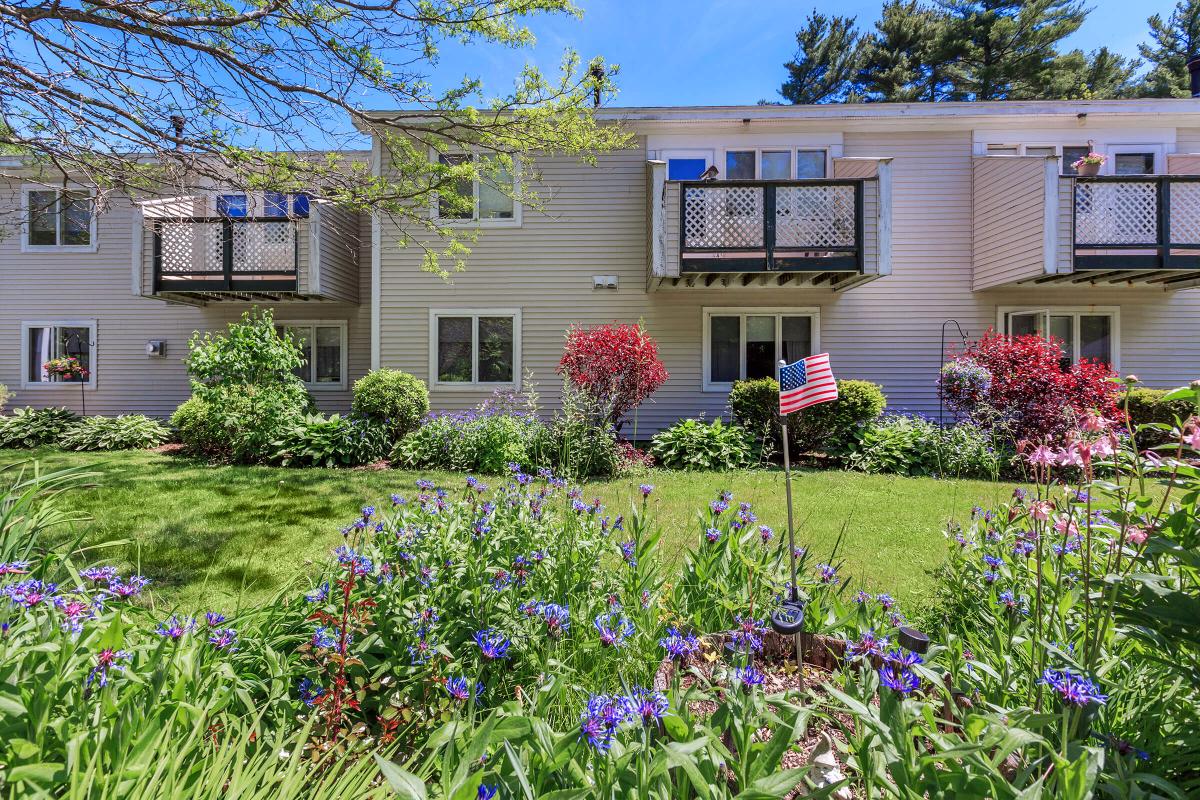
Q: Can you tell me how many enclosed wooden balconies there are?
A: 3